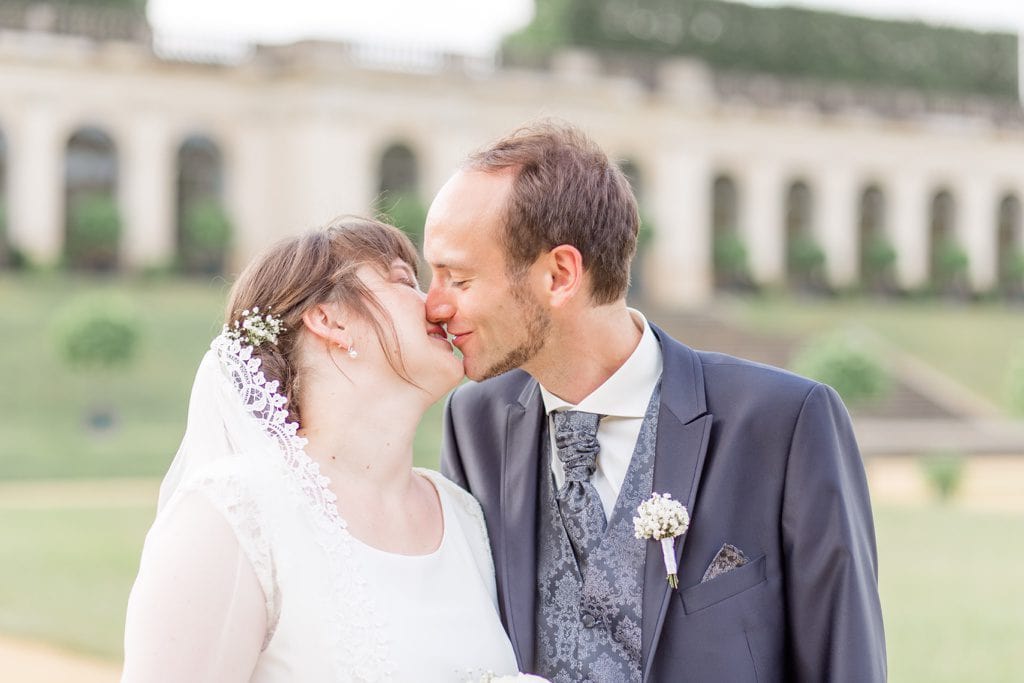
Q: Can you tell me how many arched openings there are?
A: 10